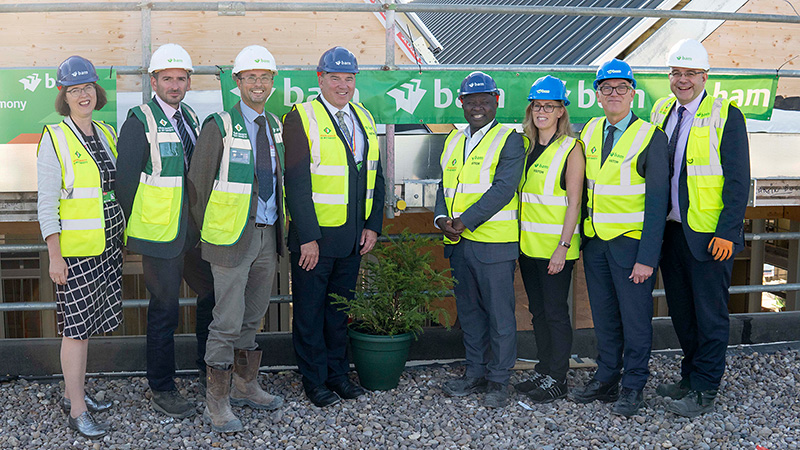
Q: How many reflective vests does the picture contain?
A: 8